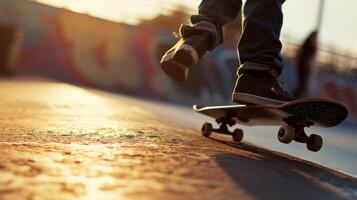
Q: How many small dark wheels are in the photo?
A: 4